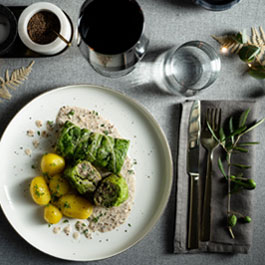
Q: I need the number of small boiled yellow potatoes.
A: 5